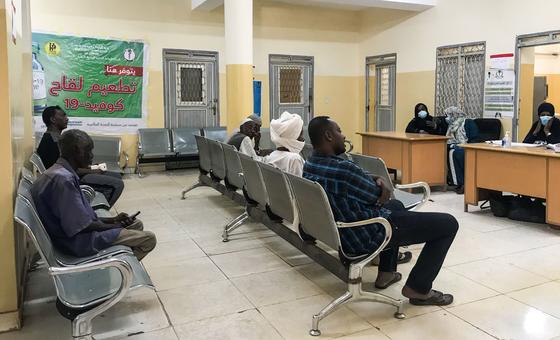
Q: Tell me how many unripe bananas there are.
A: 0